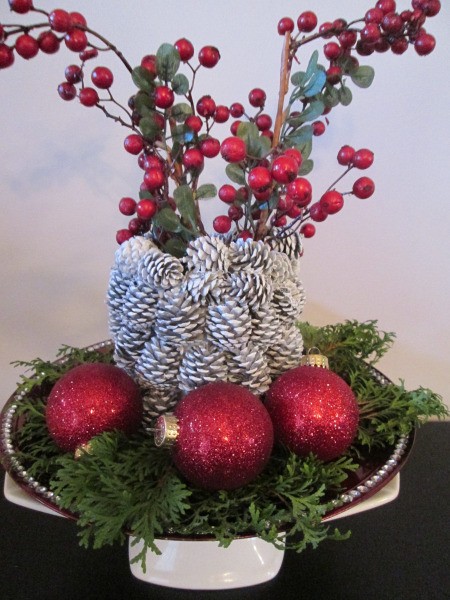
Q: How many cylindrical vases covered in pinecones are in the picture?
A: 1